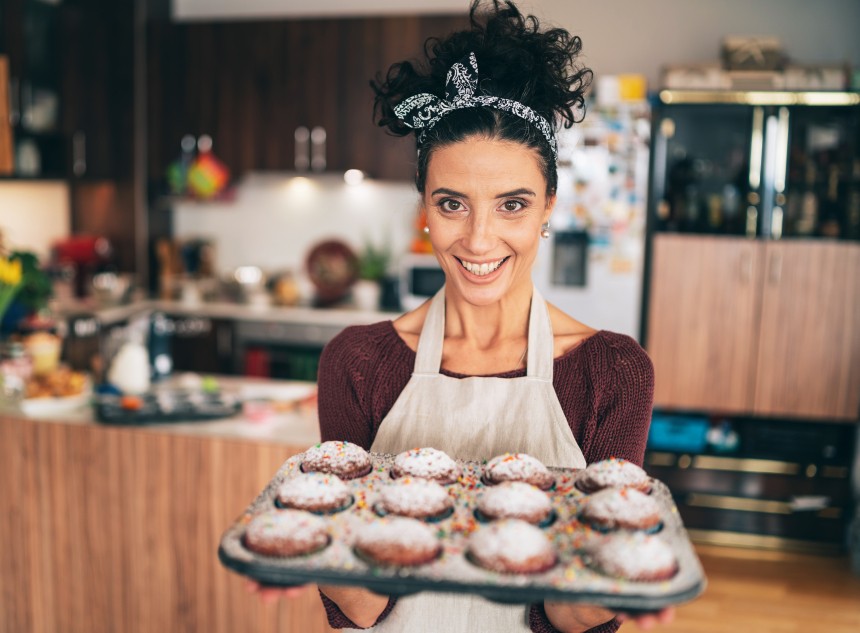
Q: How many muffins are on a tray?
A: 12